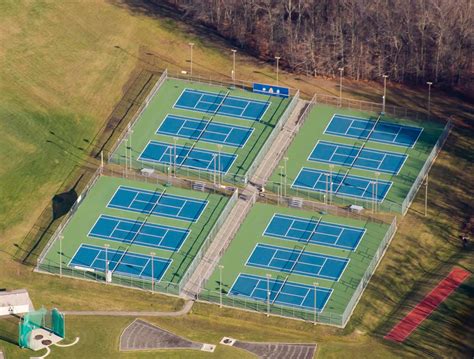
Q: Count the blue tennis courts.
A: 12